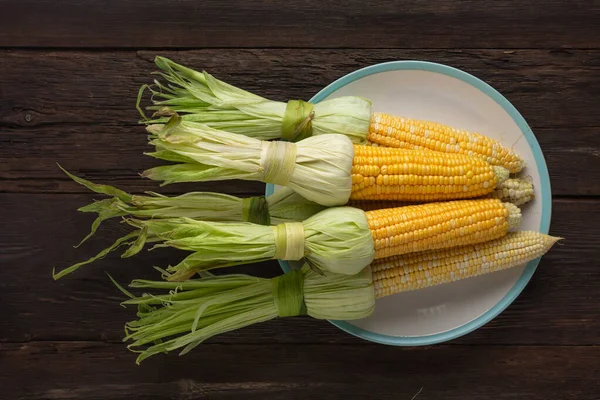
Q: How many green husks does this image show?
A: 5